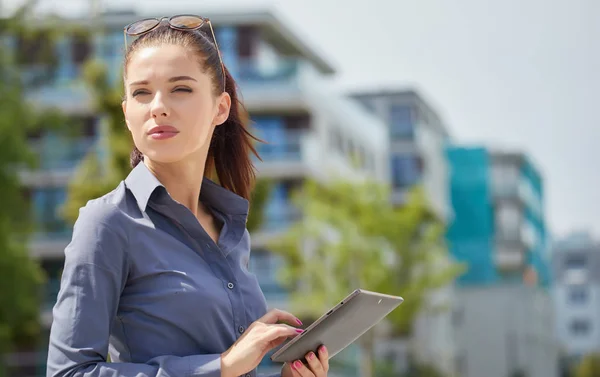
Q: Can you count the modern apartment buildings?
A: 4